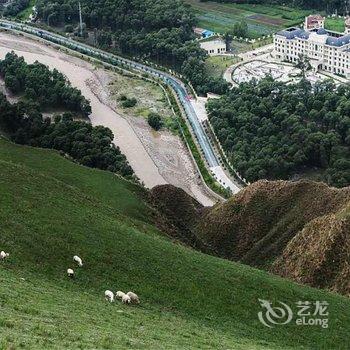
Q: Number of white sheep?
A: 7